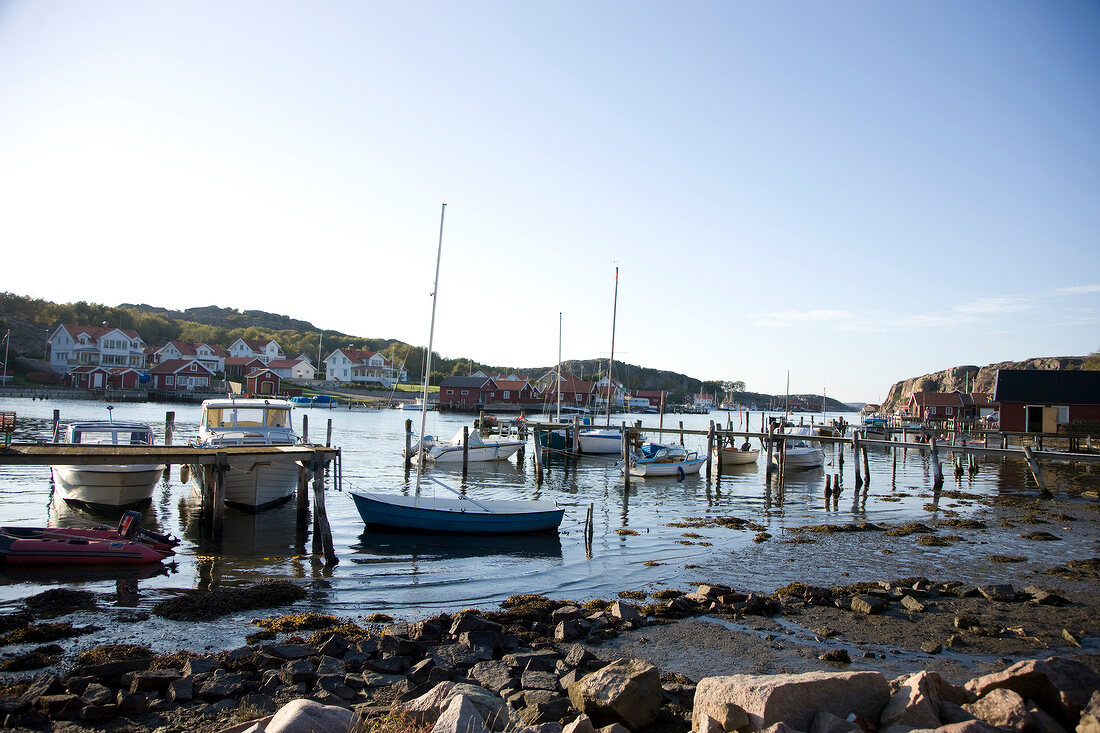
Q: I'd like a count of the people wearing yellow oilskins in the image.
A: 0